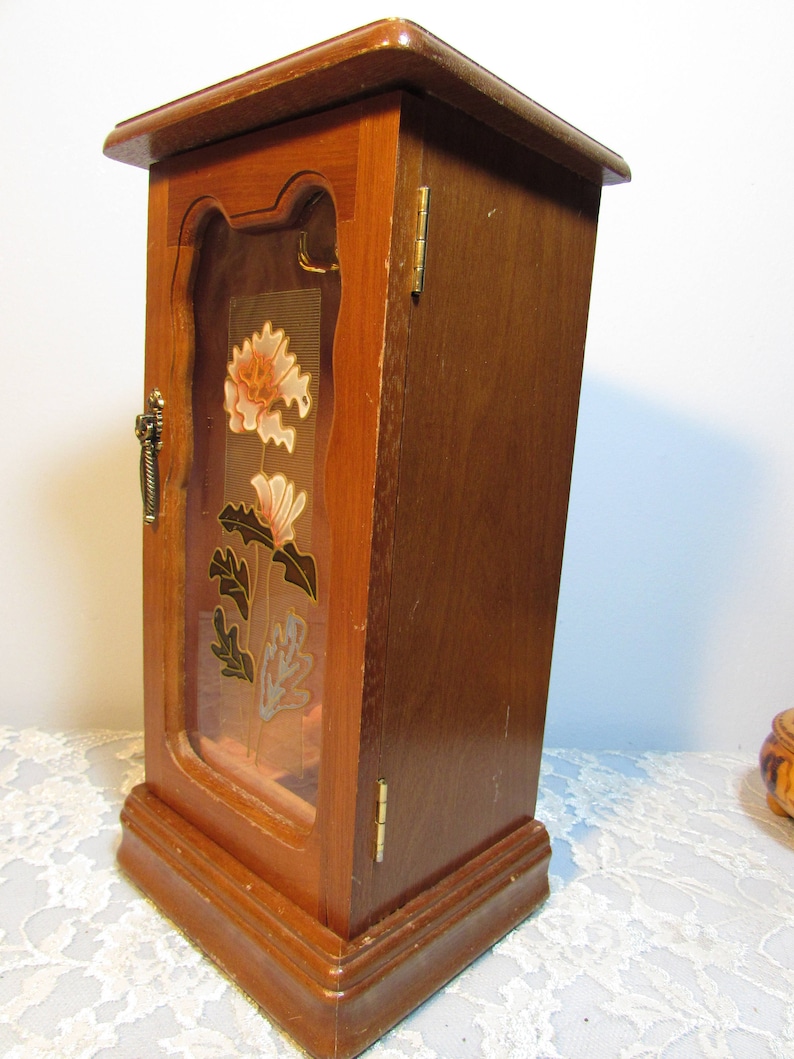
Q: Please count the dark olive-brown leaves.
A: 4